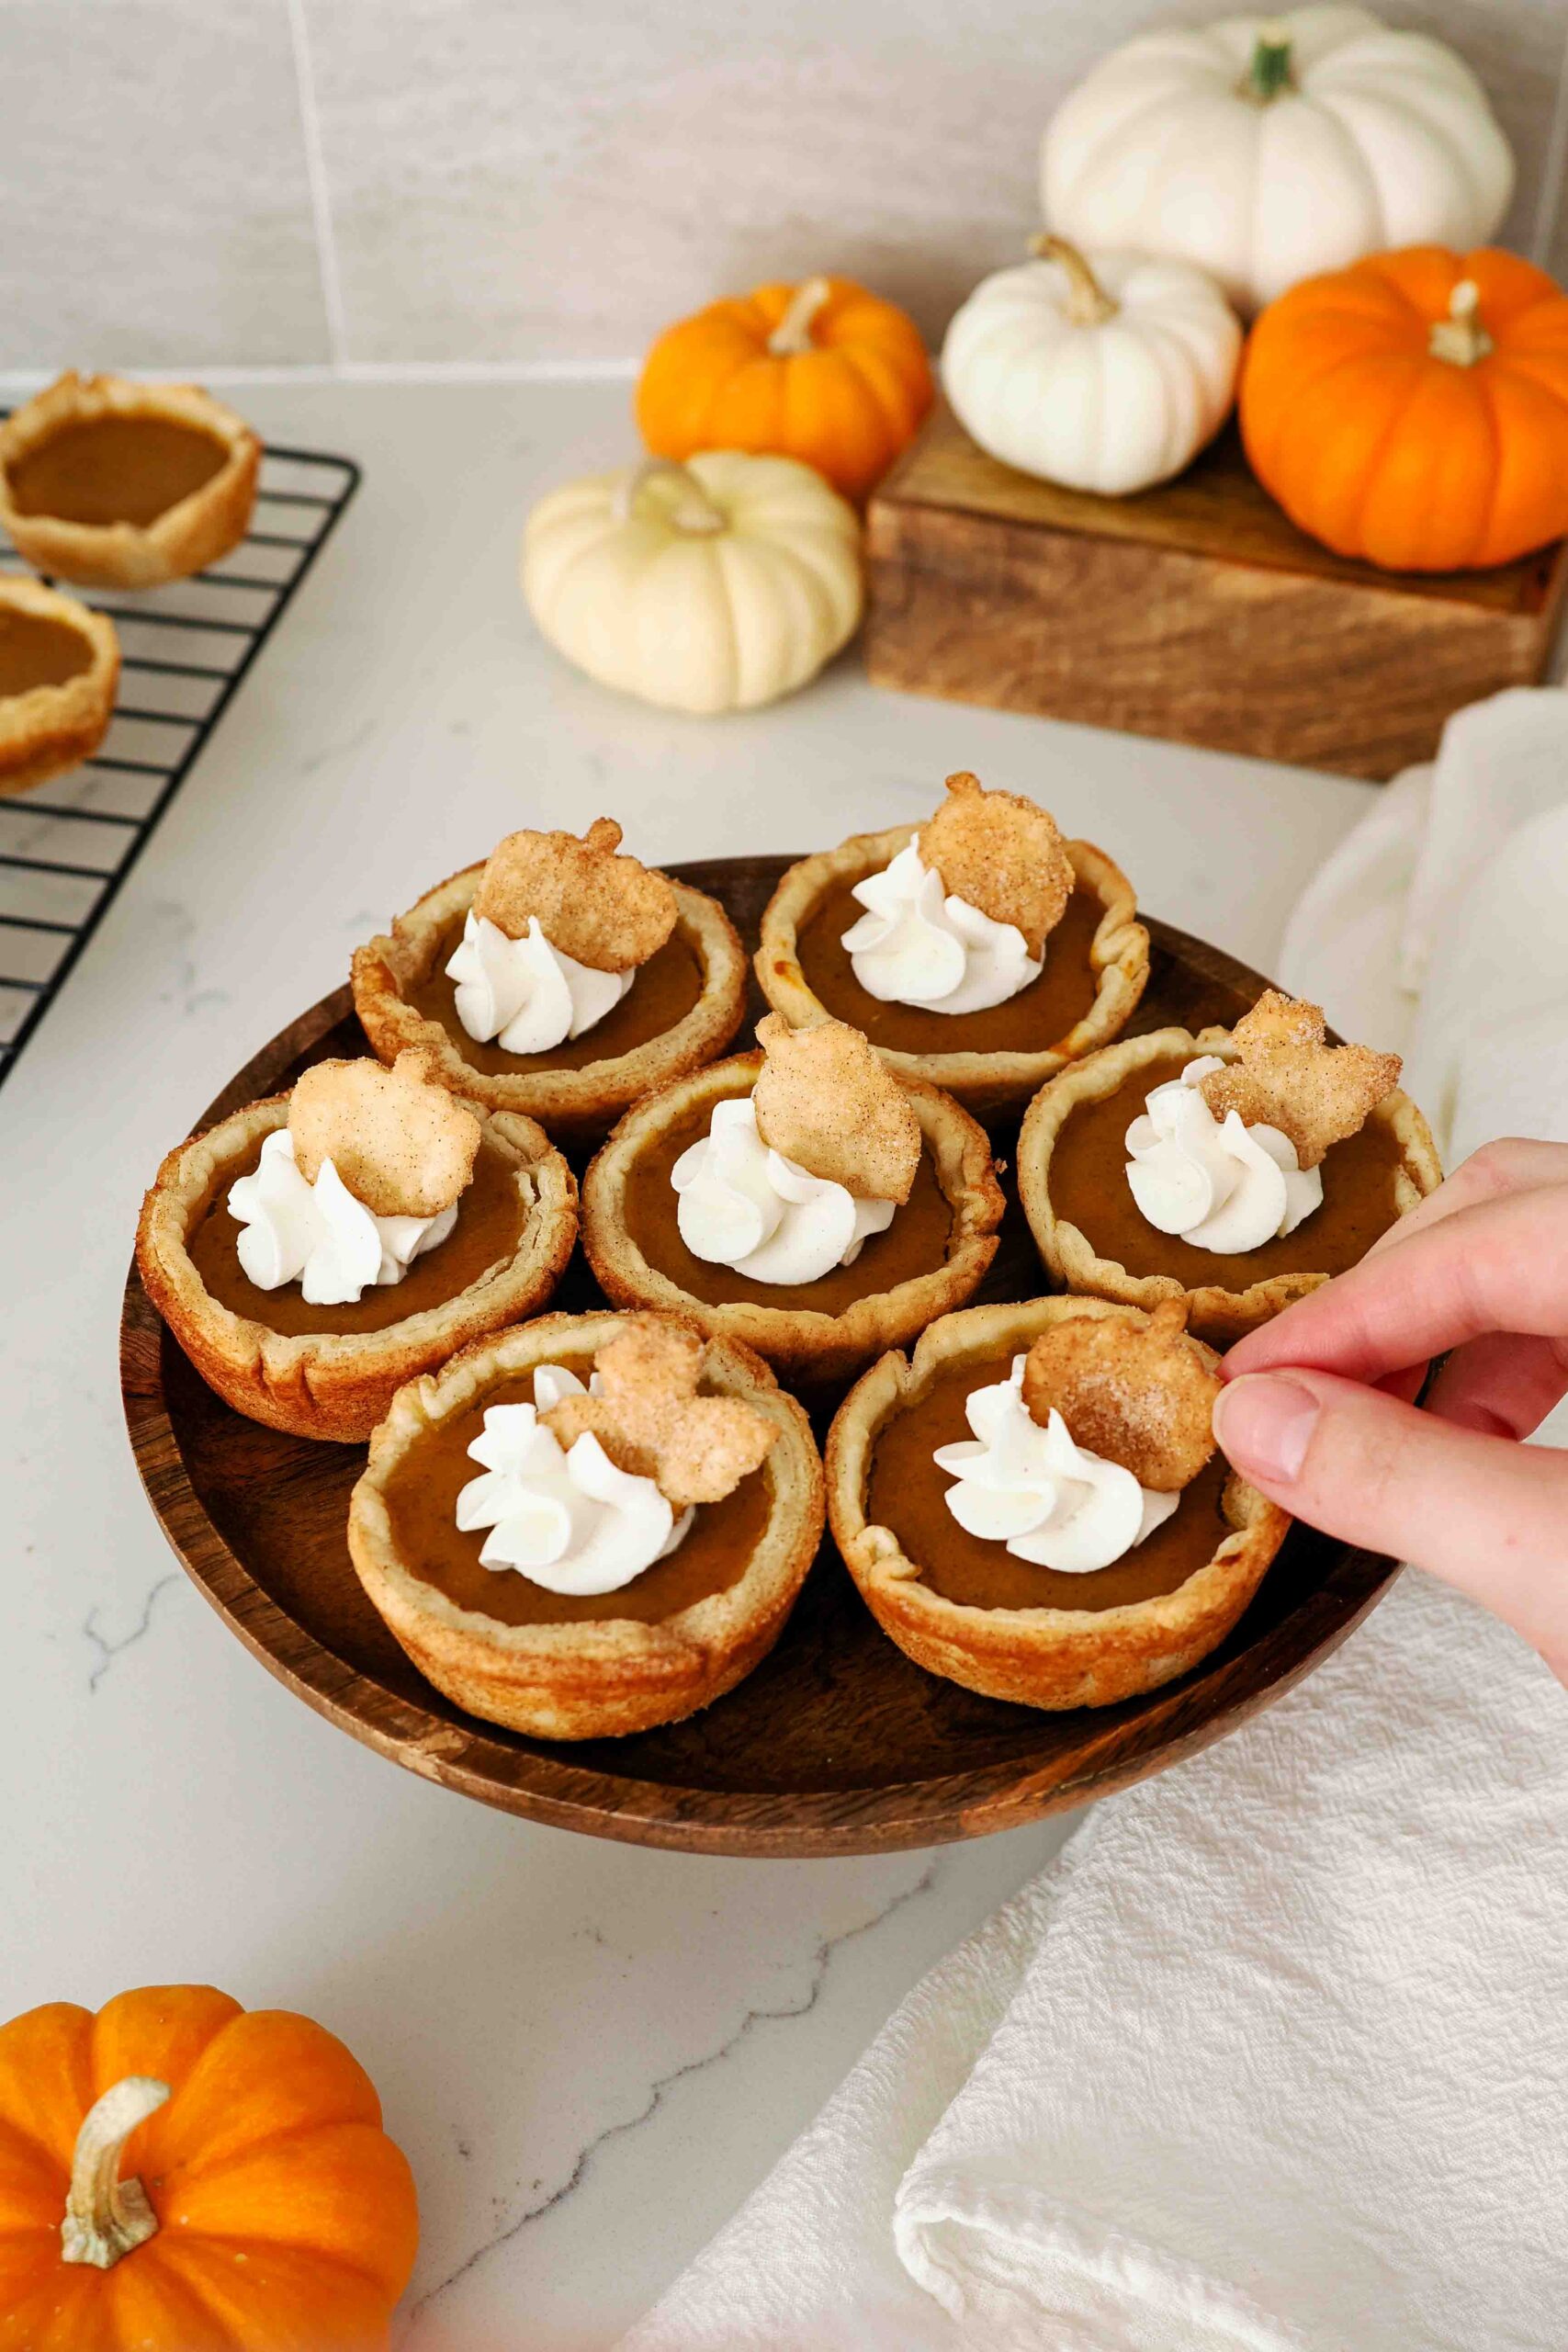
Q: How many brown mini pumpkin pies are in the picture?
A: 9